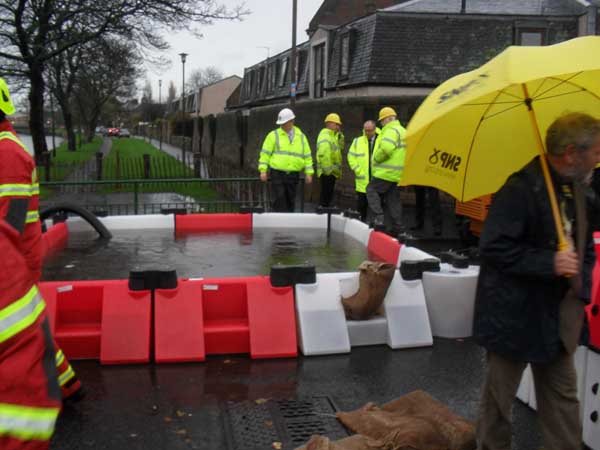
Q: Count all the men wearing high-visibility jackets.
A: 4